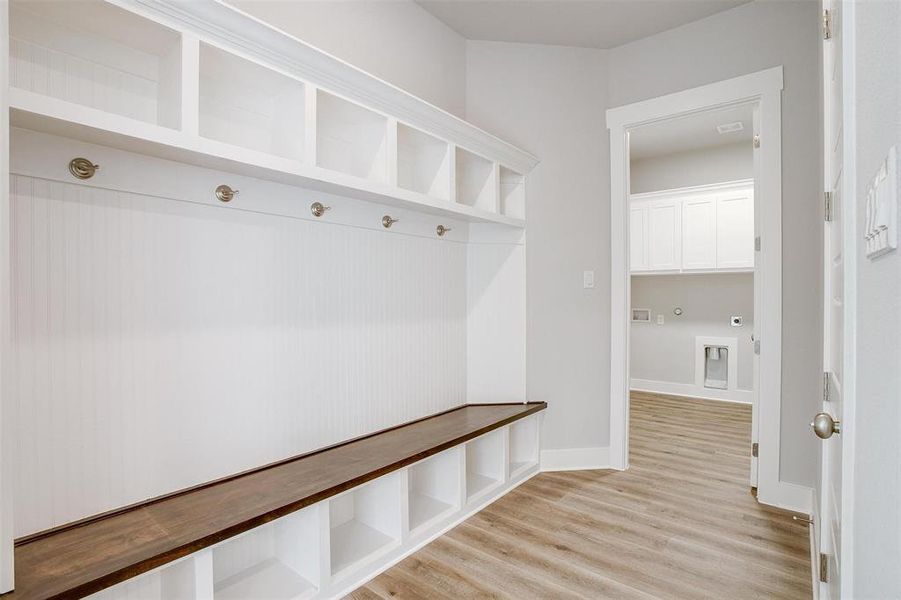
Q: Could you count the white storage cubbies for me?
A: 12